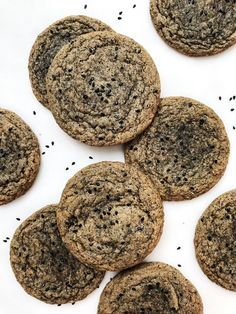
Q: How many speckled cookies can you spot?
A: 9